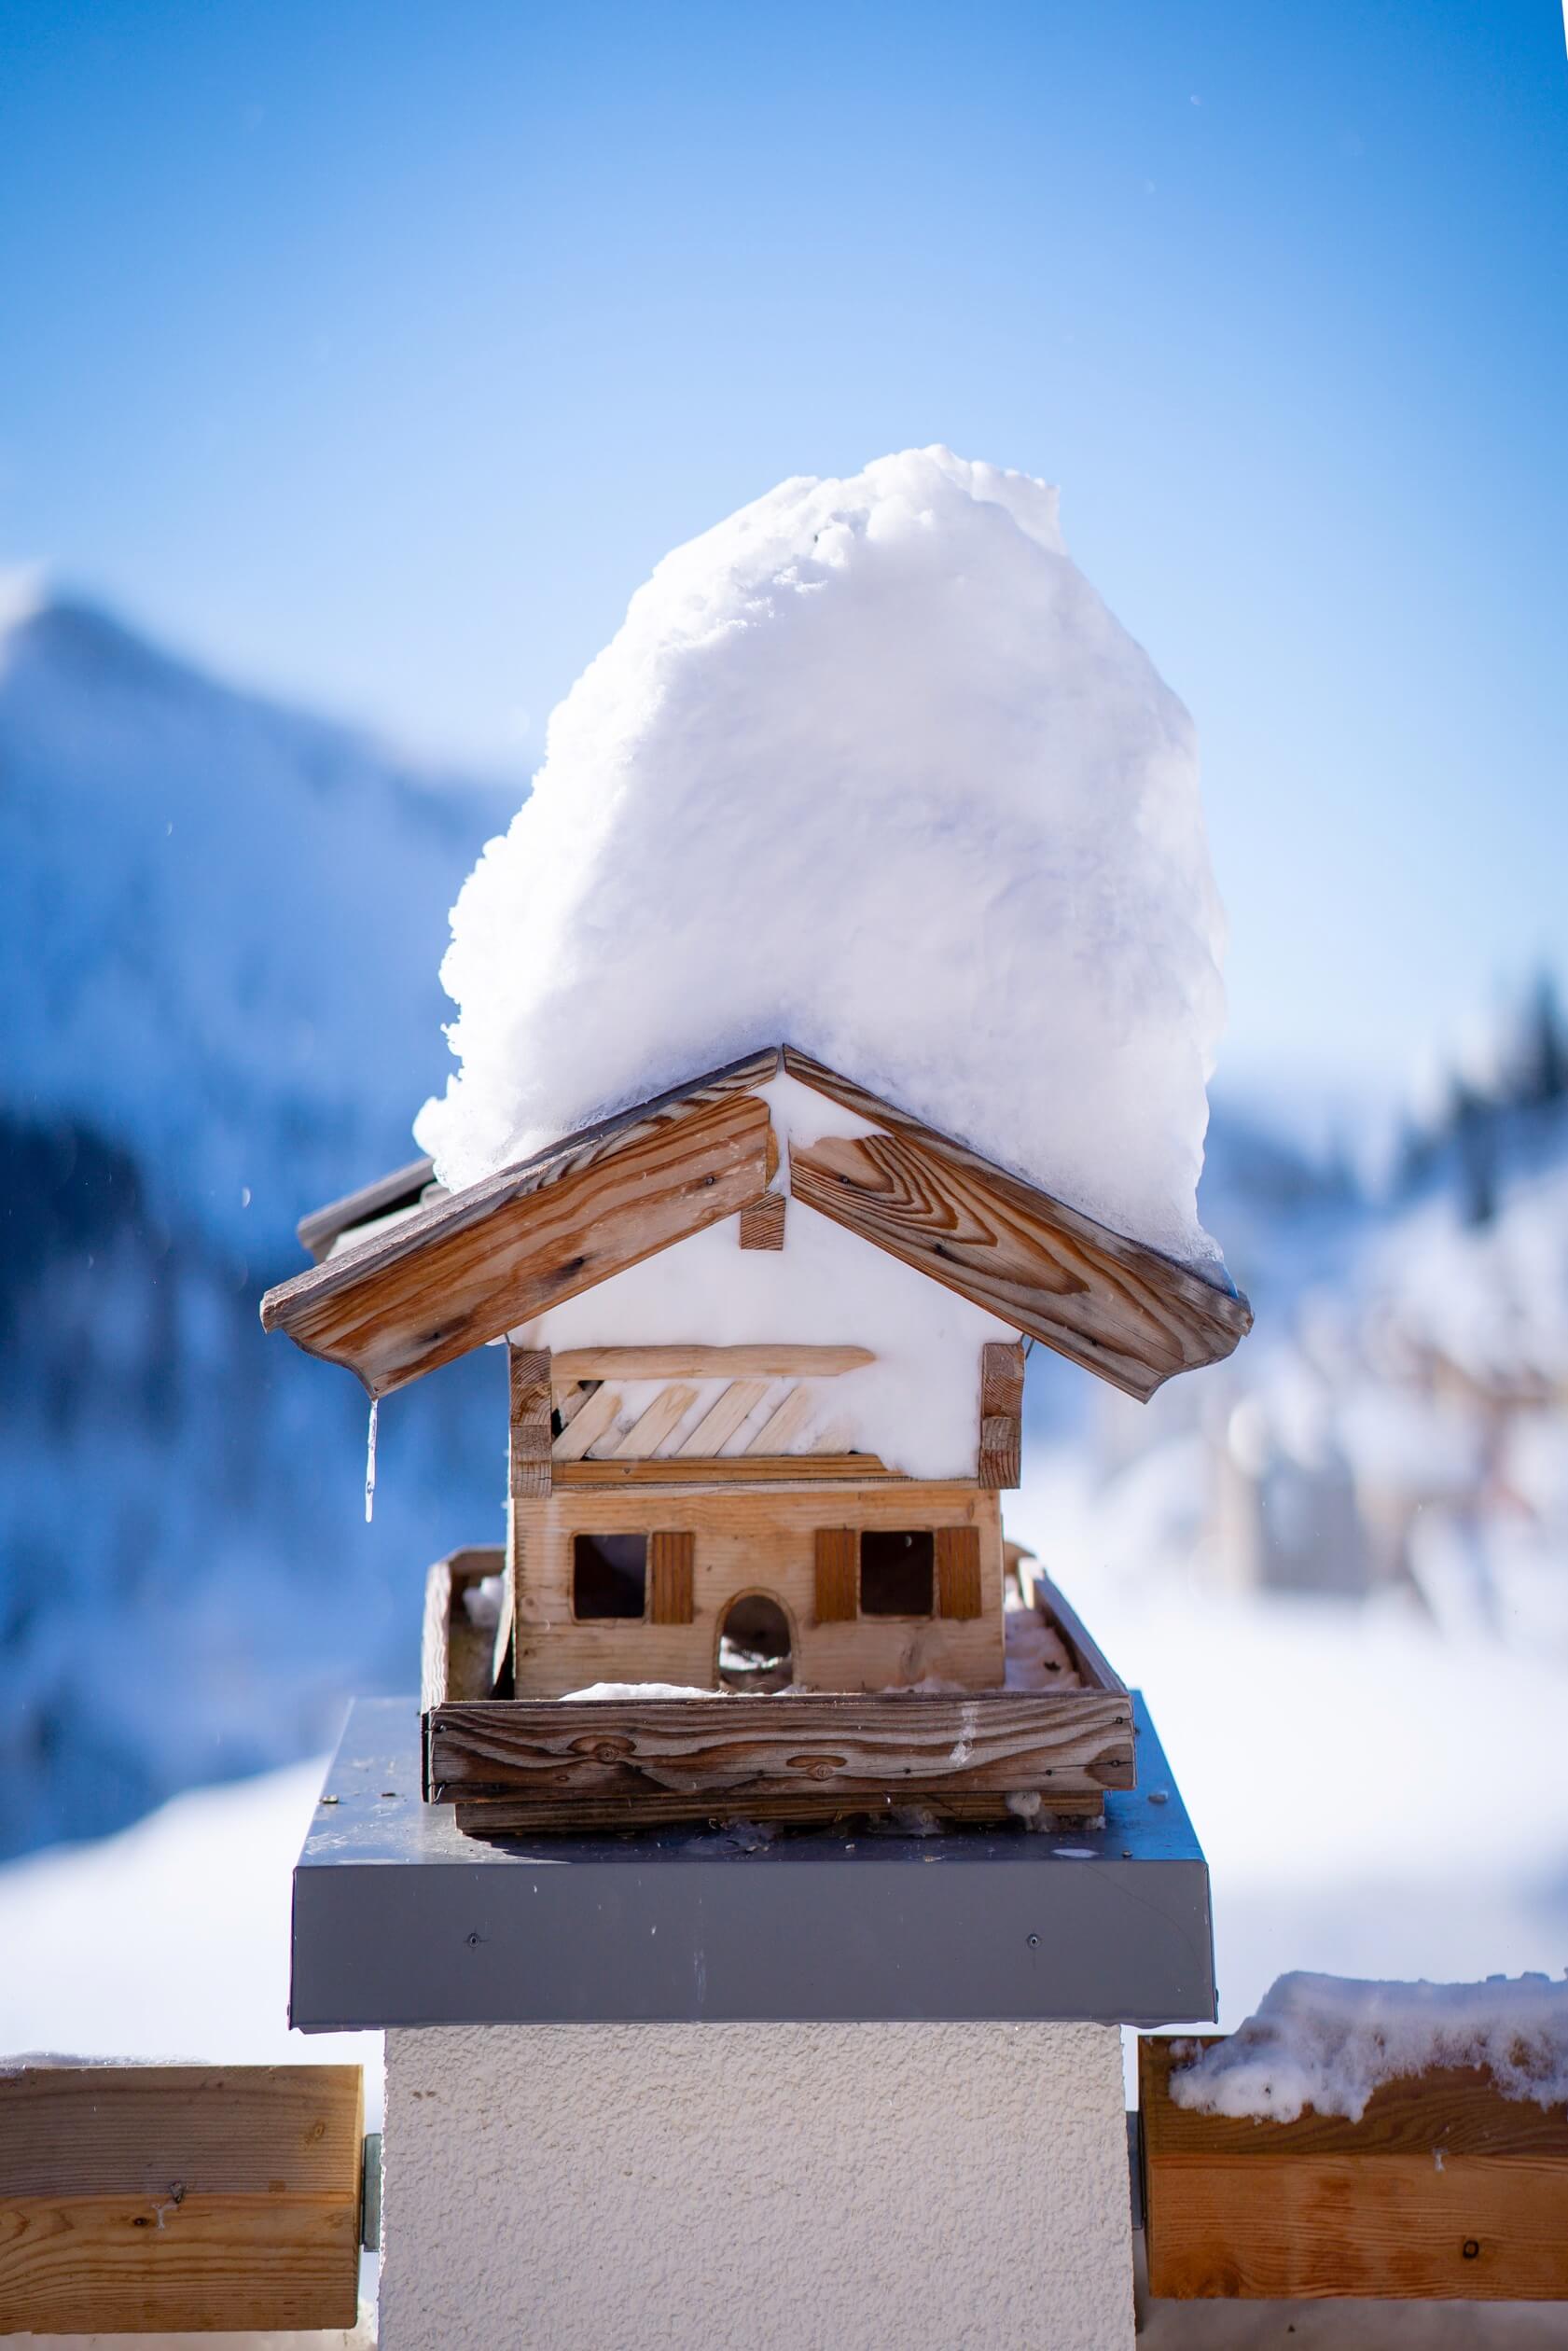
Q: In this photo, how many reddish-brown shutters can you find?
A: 3